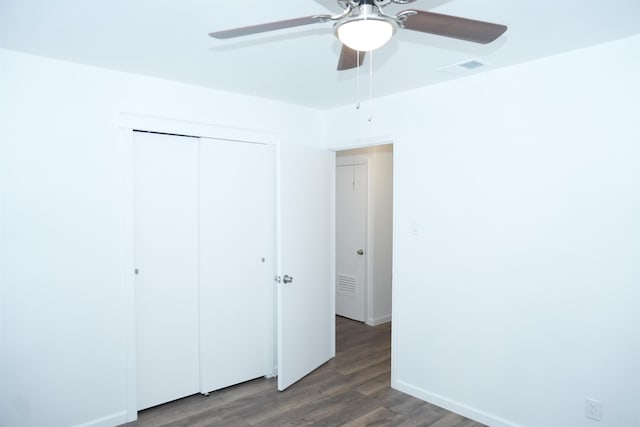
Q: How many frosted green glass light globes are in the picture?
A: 0